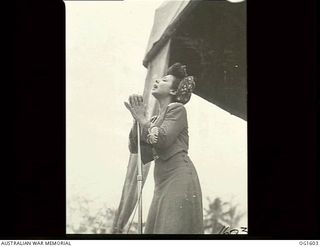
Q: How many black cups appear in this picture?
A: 0